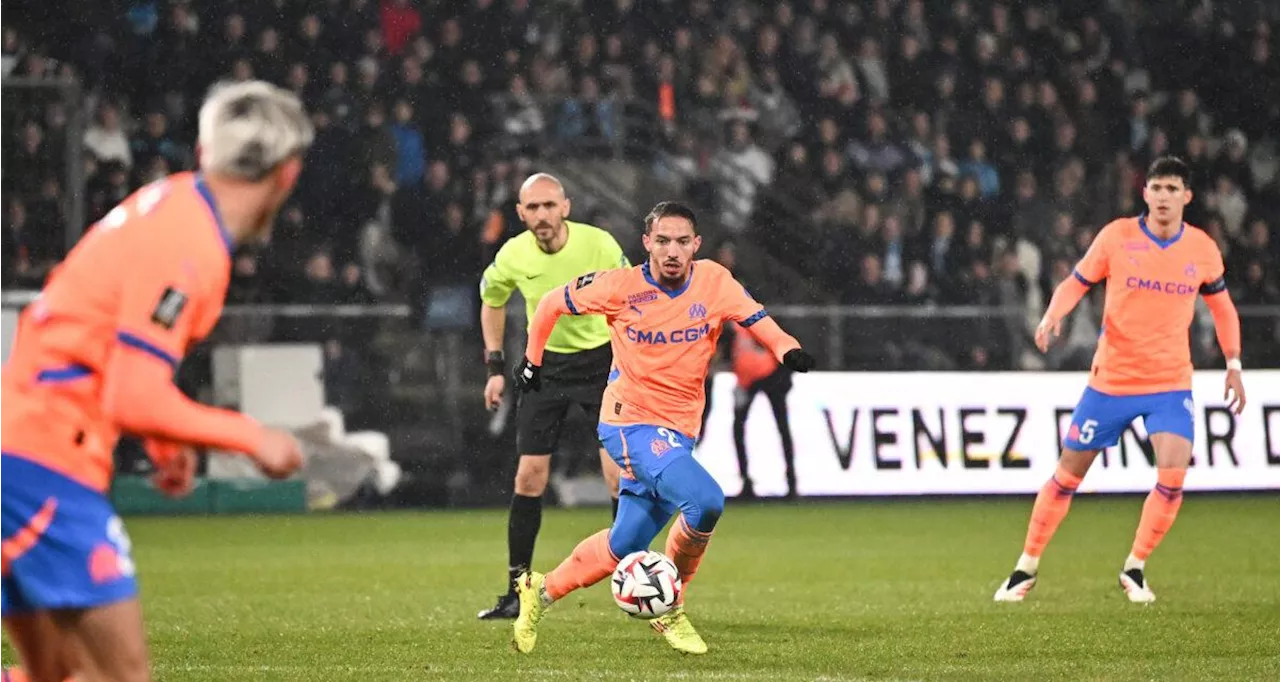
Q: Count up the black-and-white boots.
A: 2